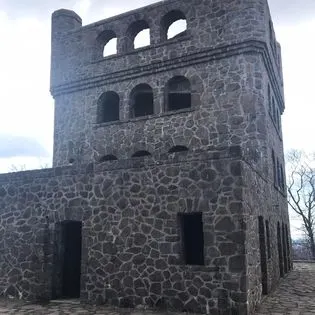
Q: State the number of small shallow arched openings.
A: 3